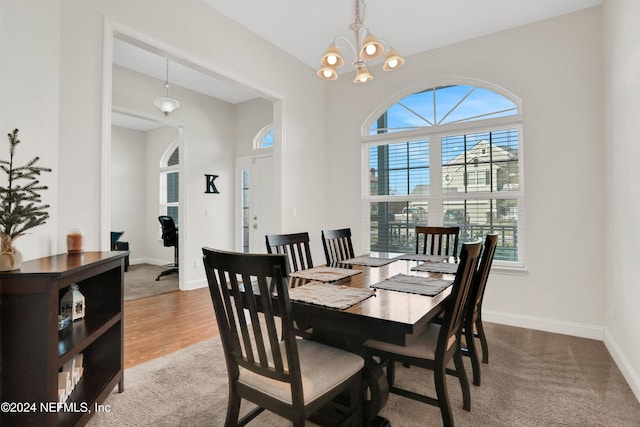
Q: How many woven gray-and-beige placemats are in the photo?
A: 6